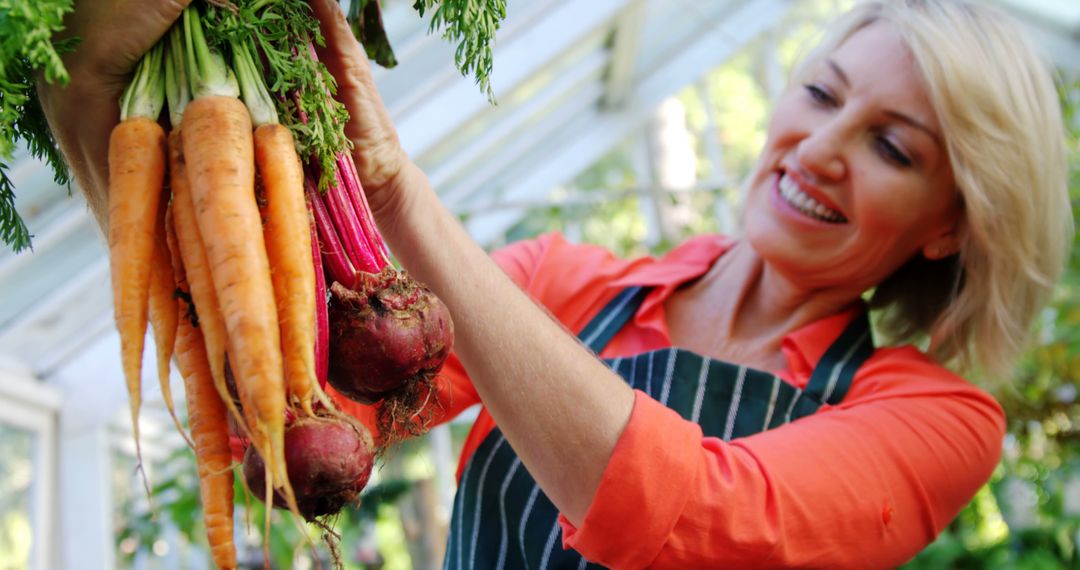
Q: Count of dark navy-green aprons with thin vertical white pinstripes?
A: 1